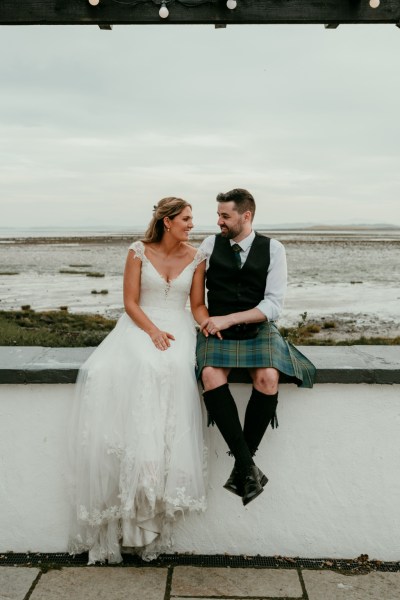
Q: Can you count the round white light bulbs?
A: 4